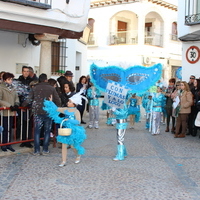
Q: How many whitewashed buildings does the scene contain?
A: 3